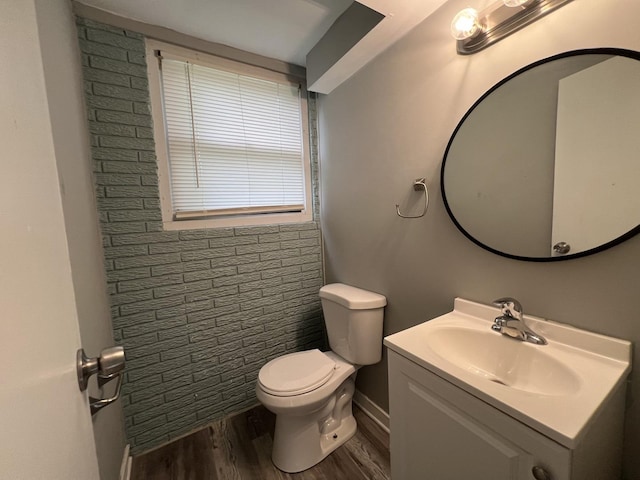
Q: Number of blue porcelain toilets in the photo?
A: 0